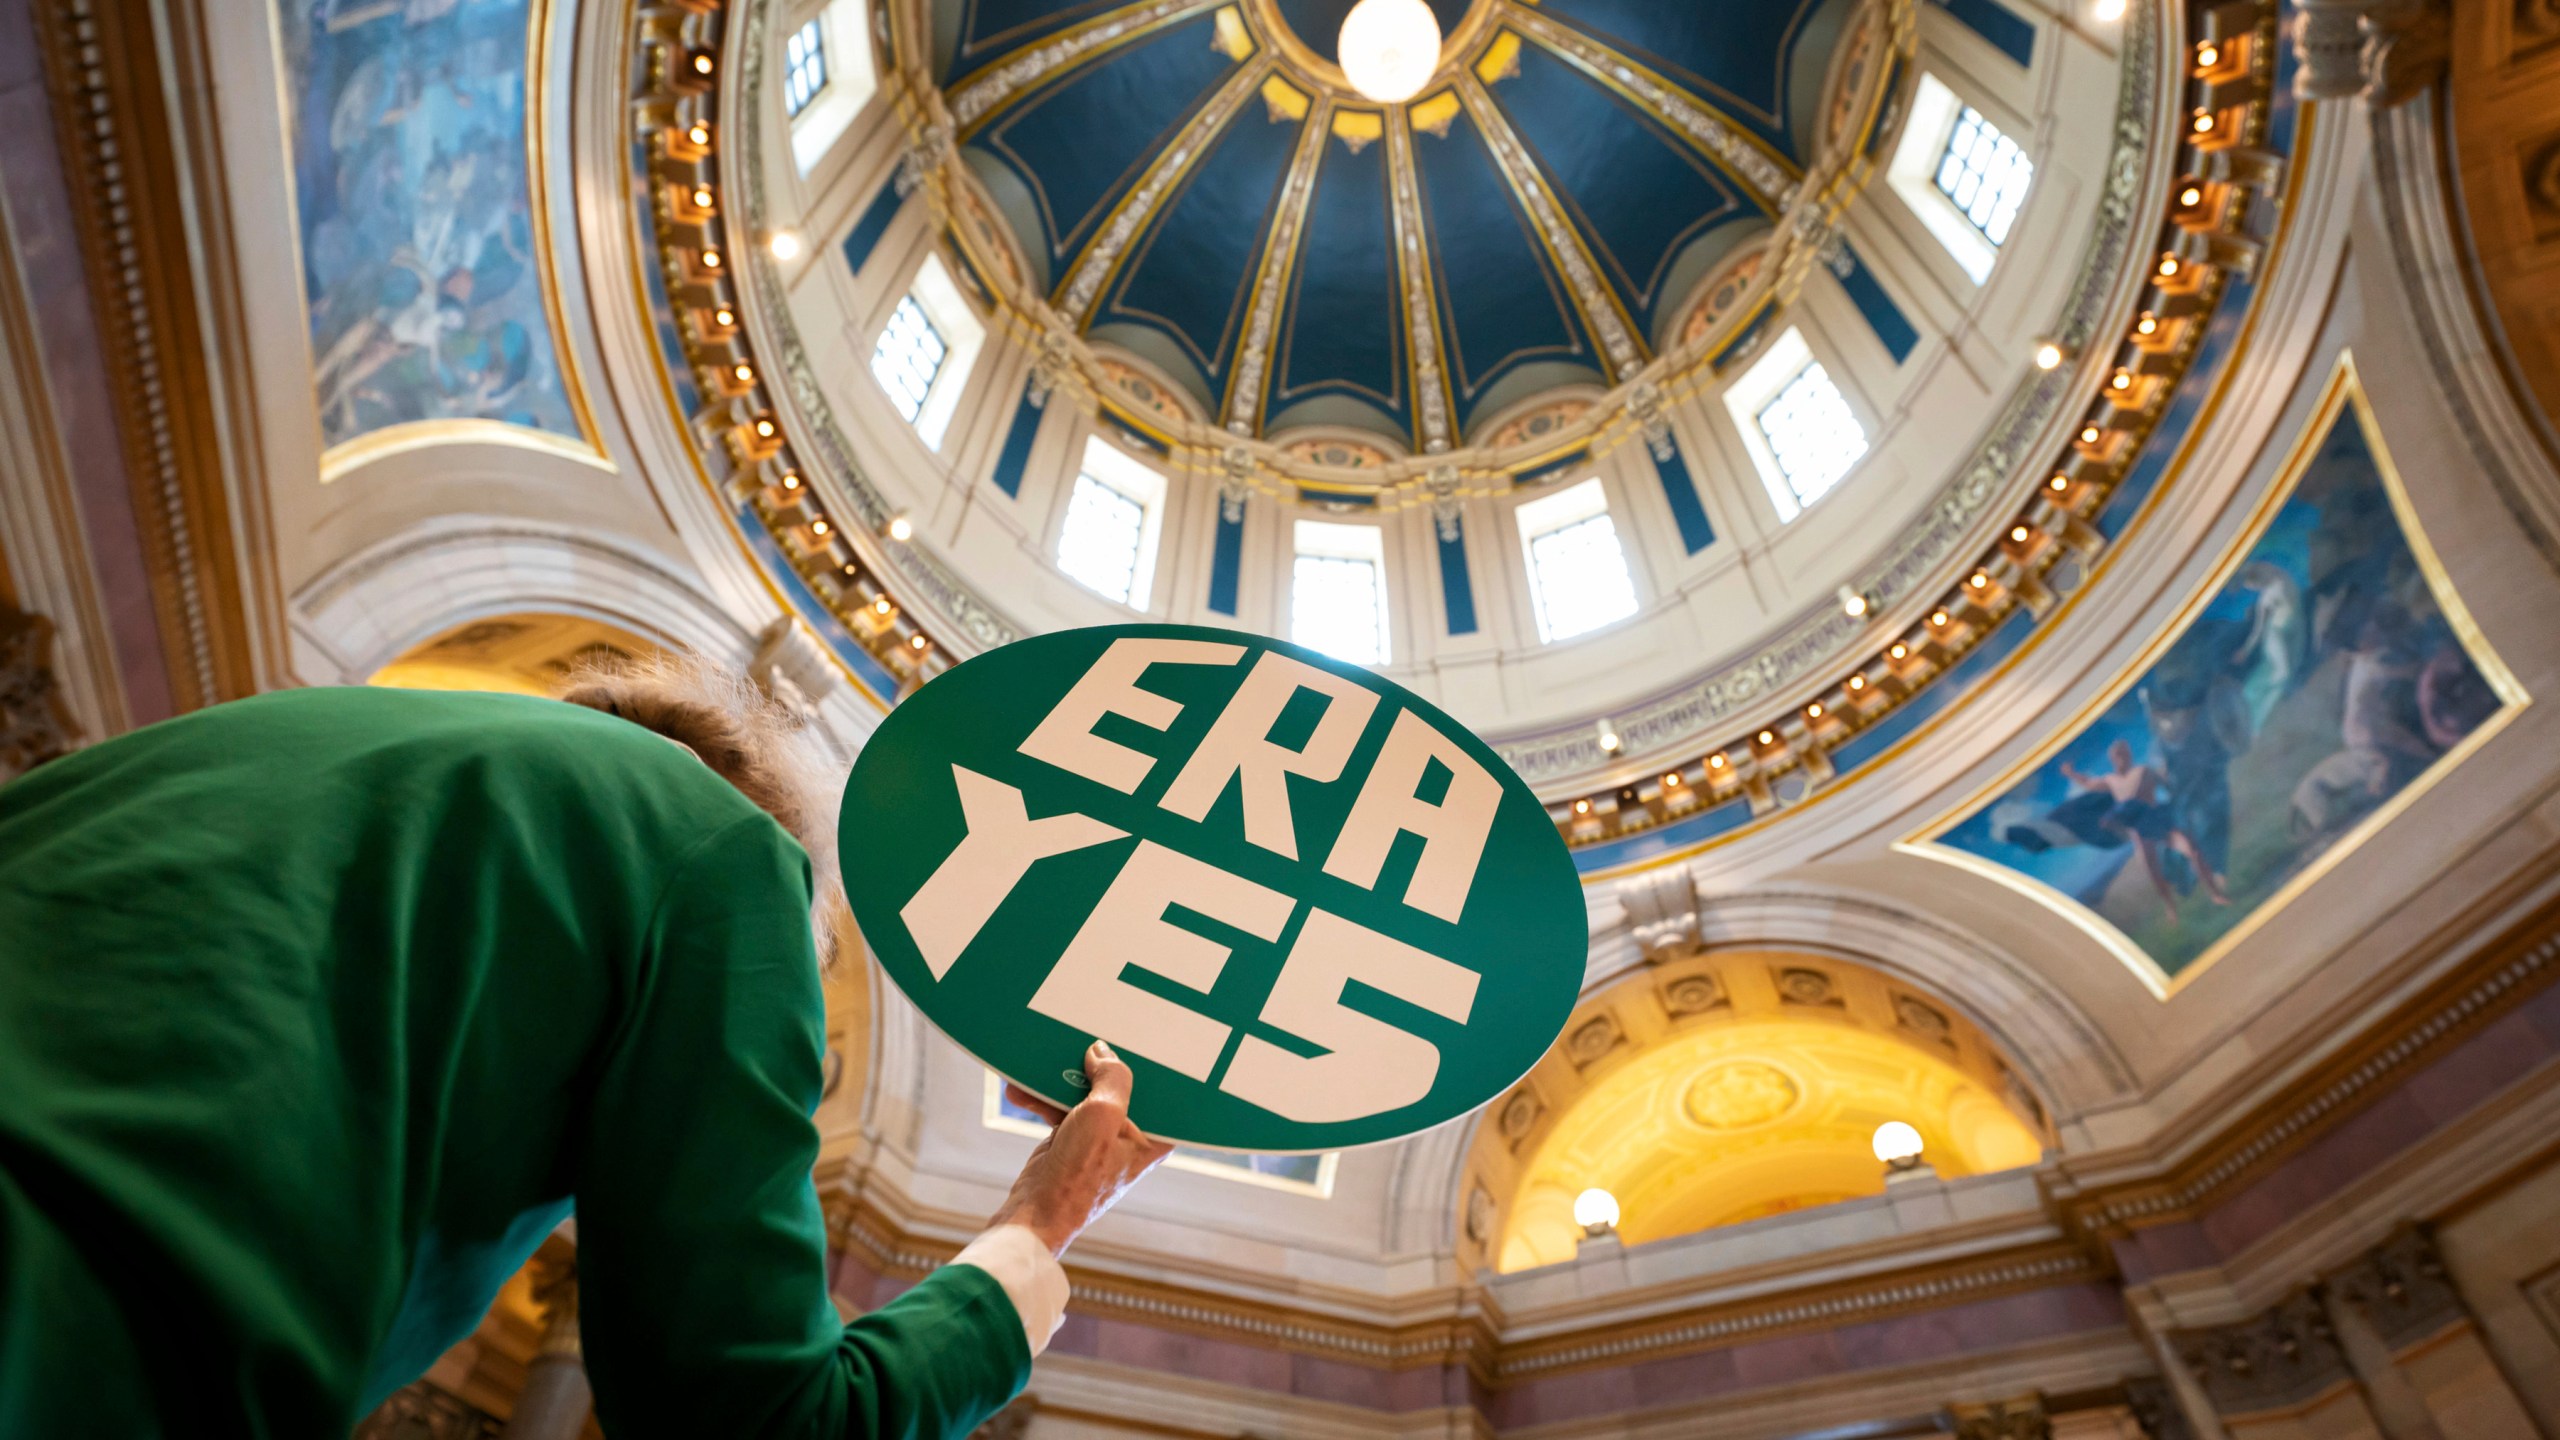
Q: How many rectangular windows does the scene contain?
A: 7